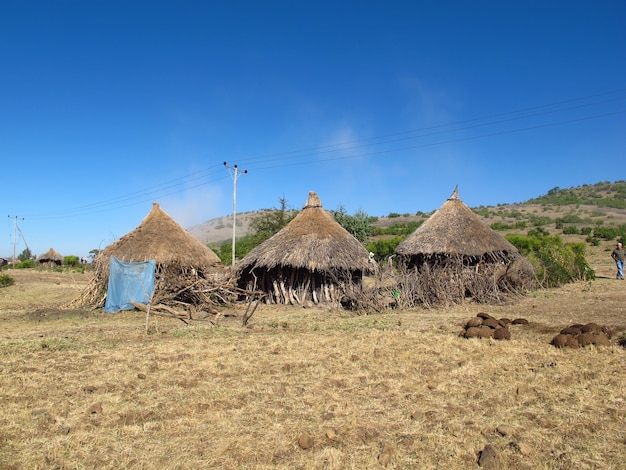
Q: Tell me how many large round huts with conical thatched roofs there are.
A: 3